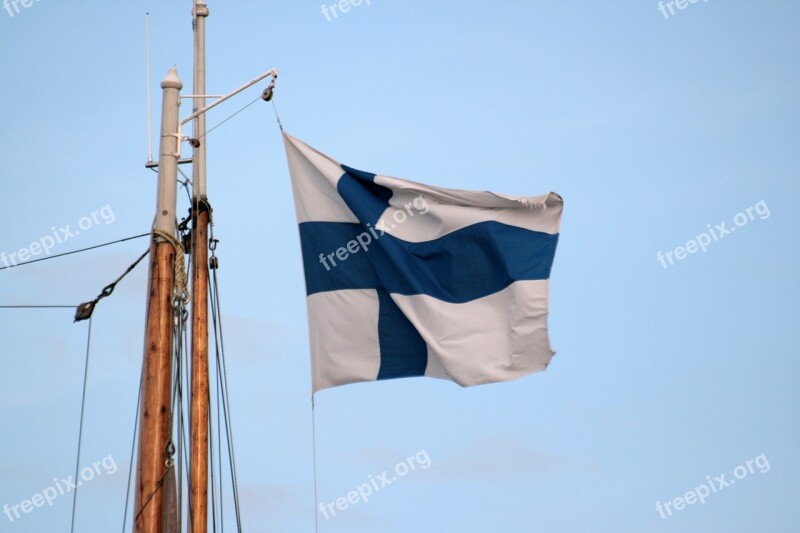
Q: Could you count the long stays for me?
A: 2